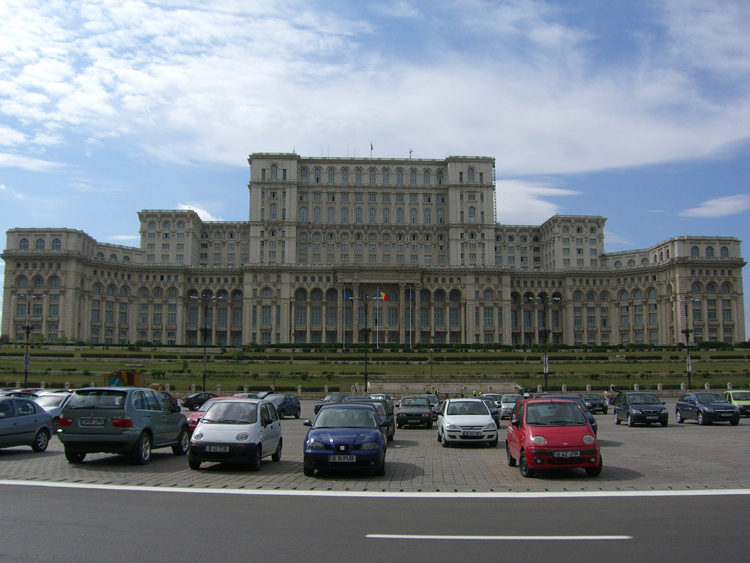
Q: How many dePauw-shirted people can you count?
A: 0